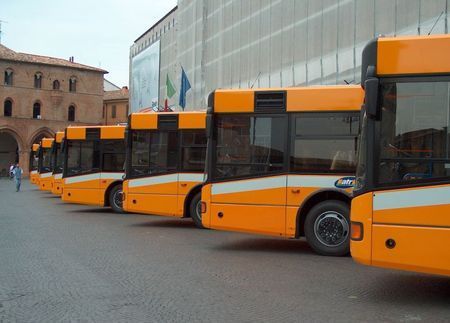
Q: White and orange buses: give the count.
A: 7